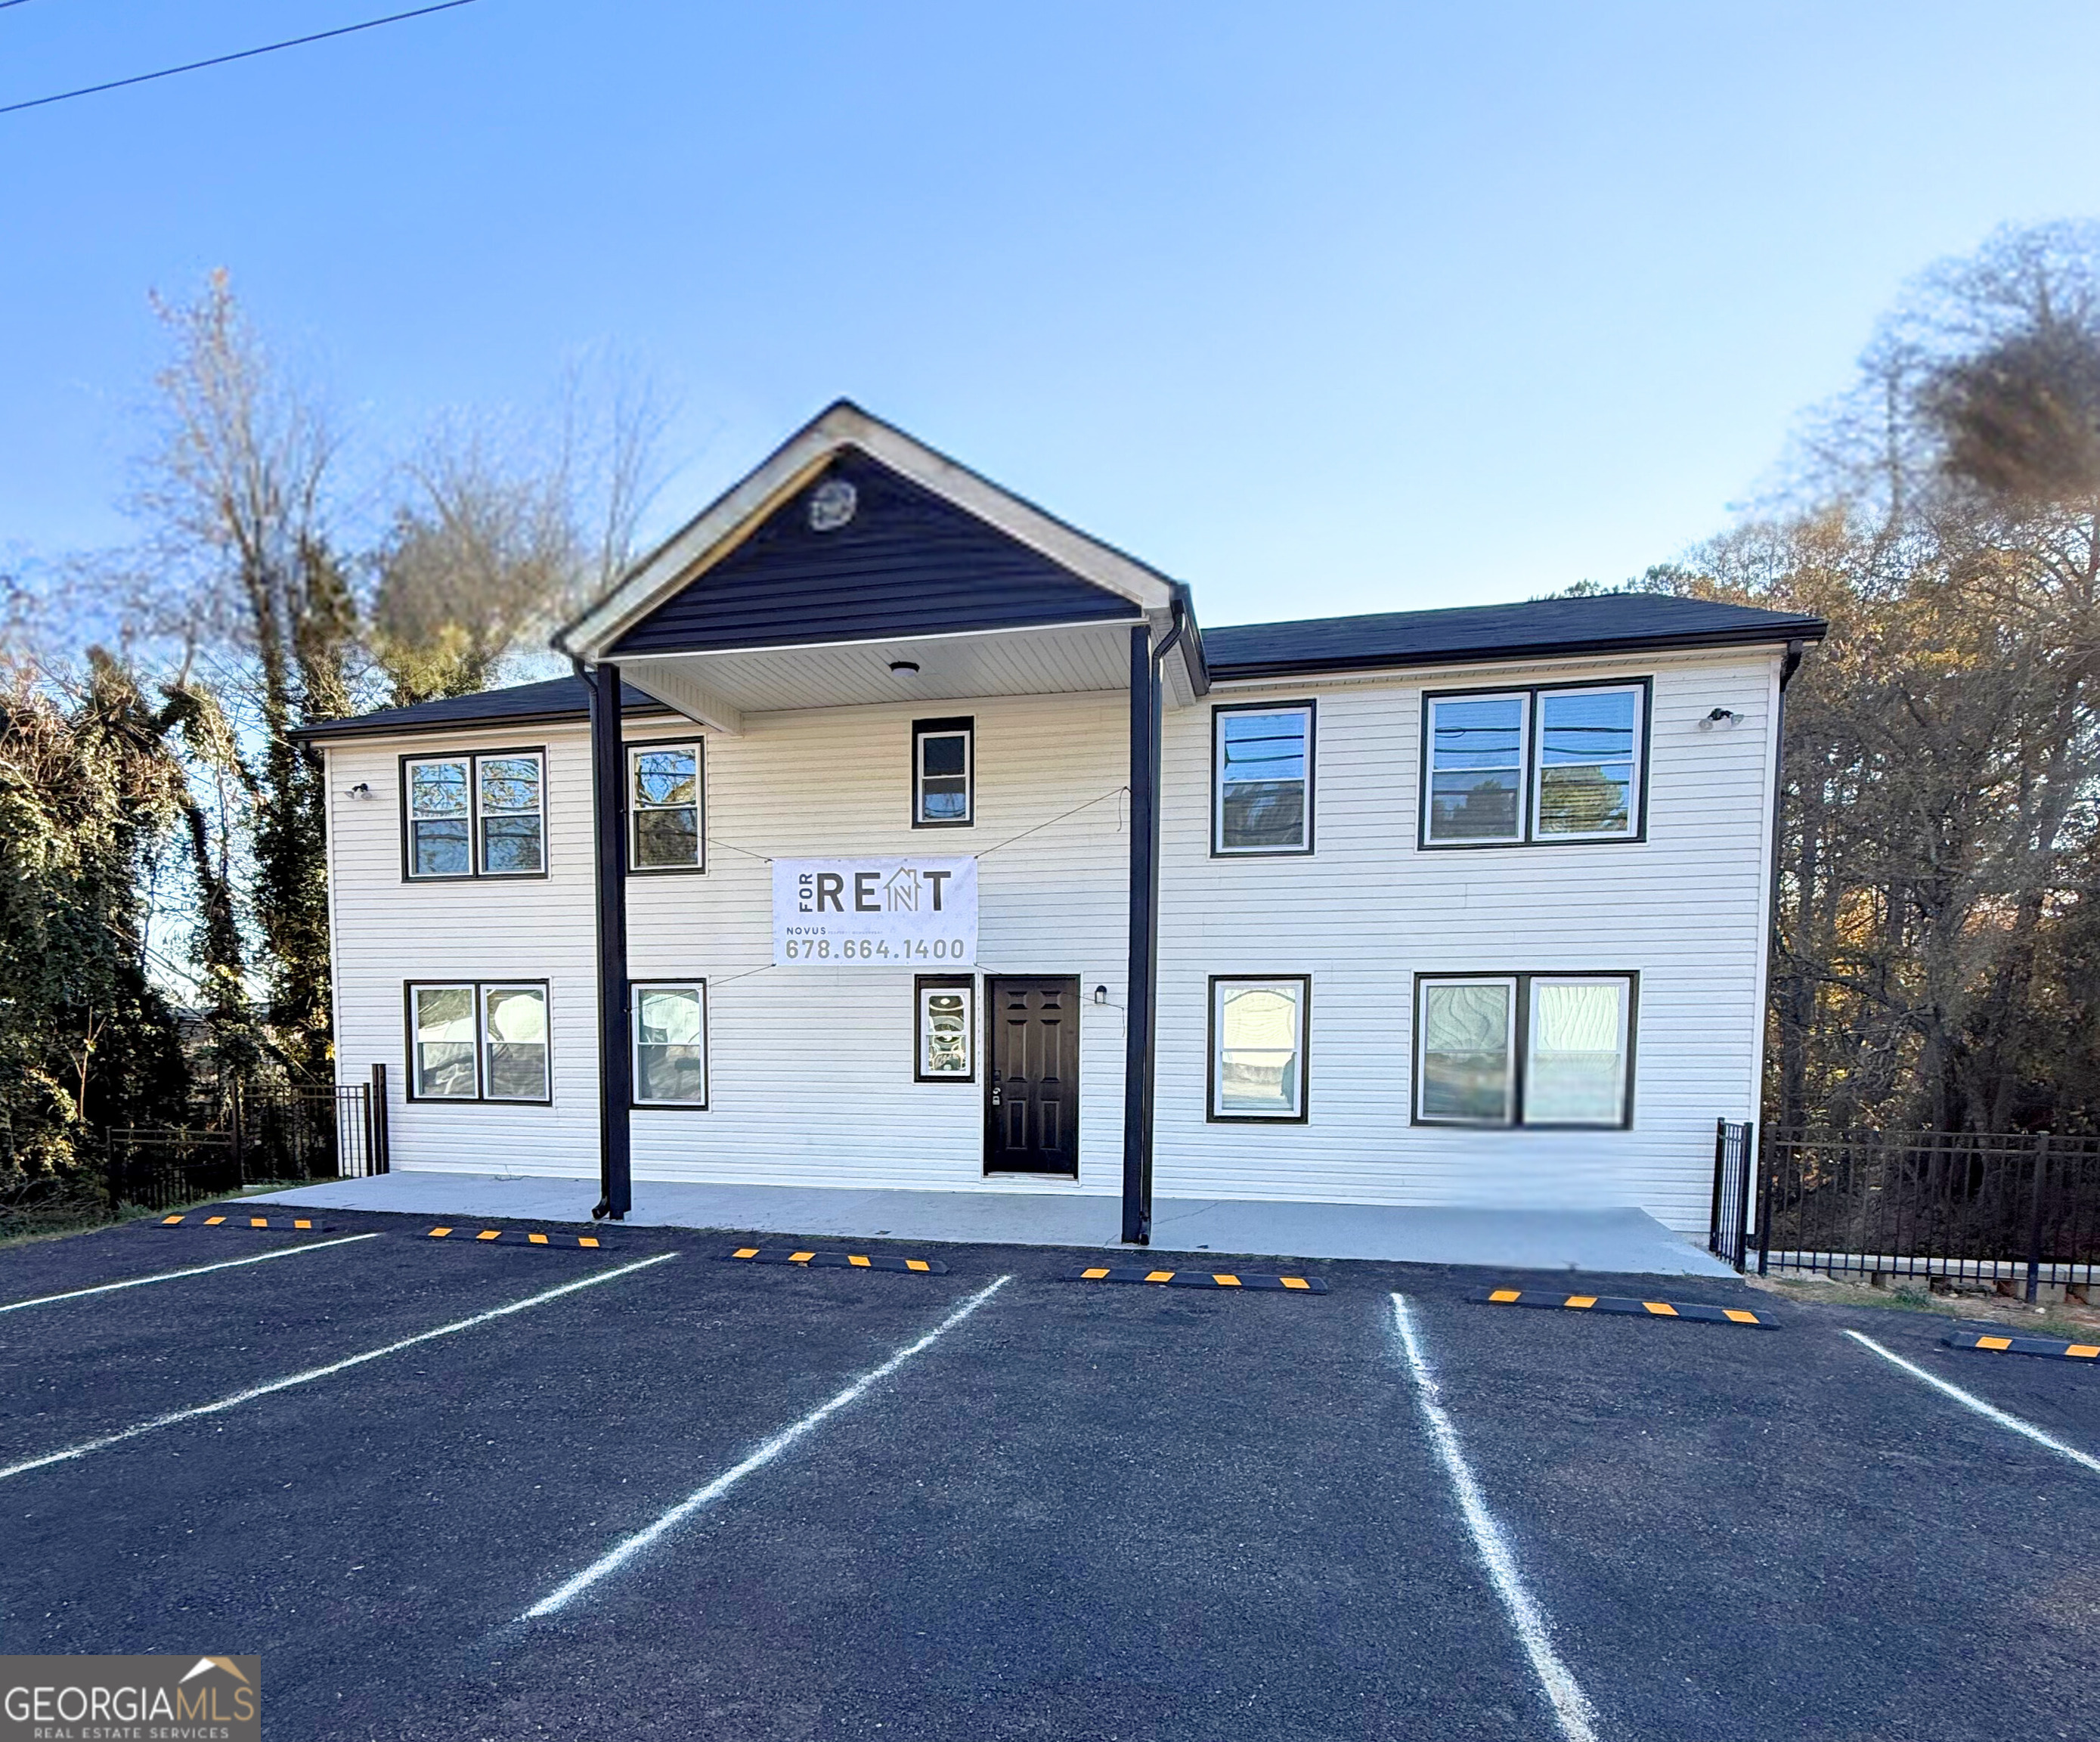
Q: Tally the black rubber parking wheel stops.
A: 6